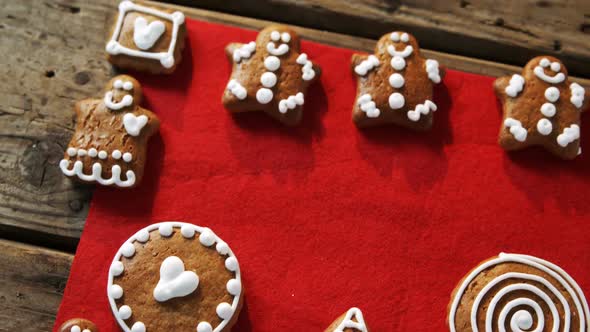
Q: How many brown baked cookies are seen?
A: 9